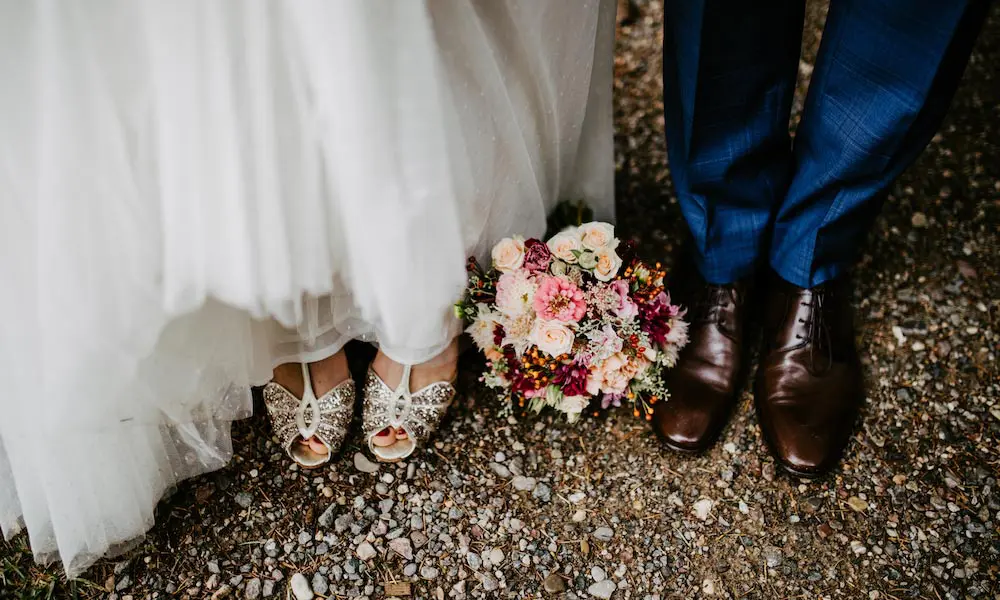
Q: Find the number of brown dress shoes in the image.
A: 2